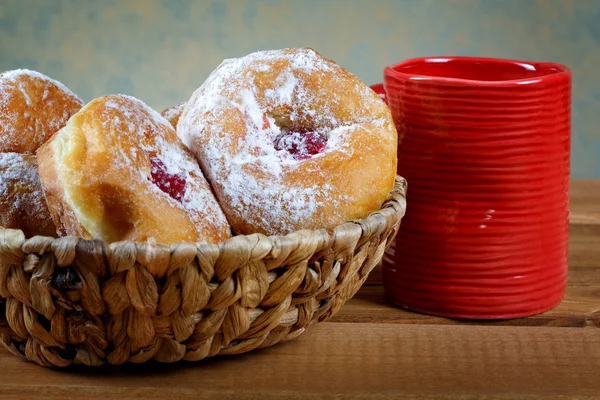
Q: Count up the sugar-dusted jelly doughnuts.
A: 5